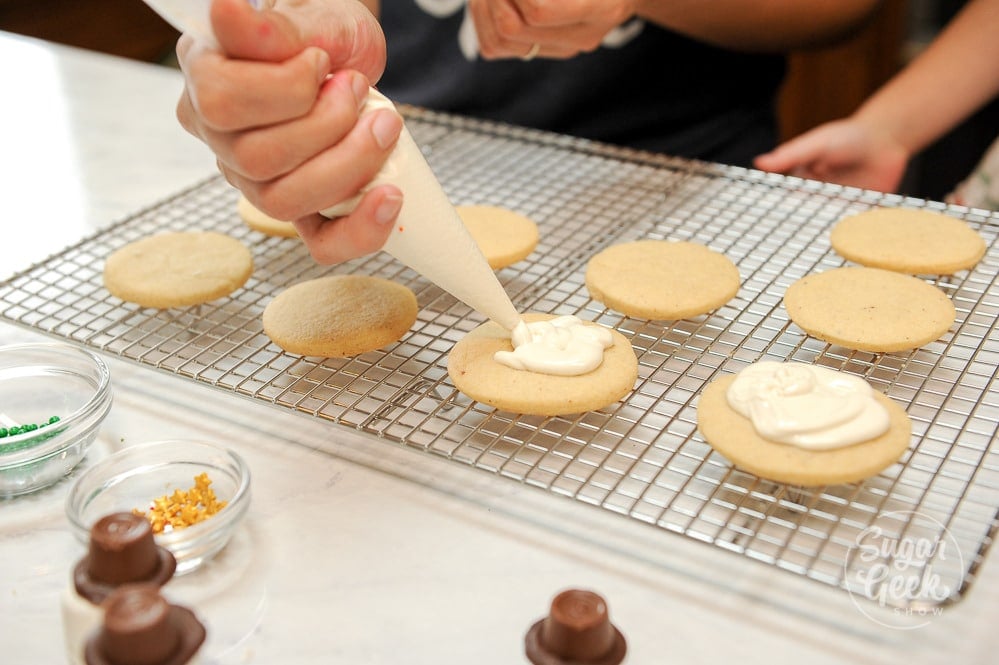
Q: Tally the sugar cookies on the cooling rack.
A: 9